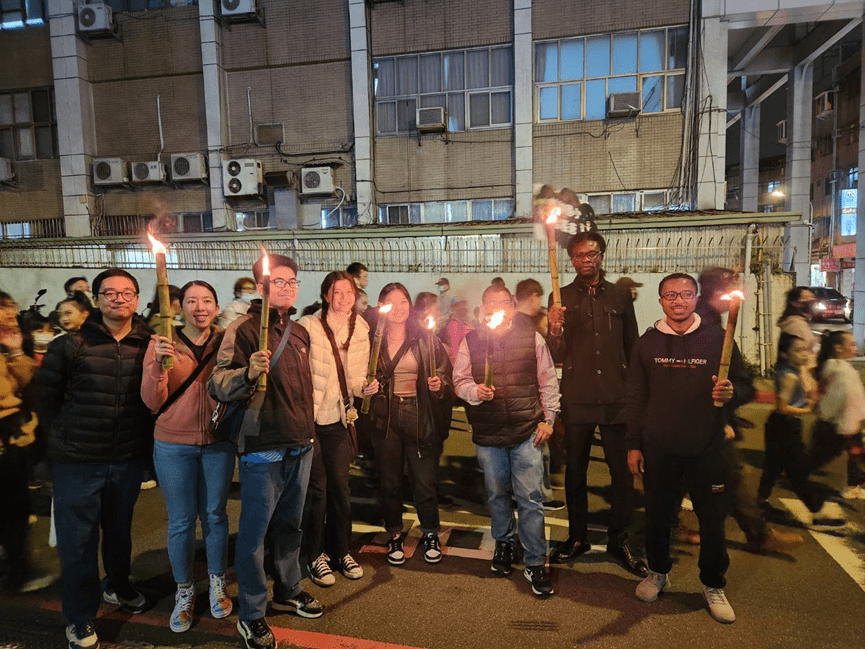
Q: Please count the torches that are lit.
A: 7